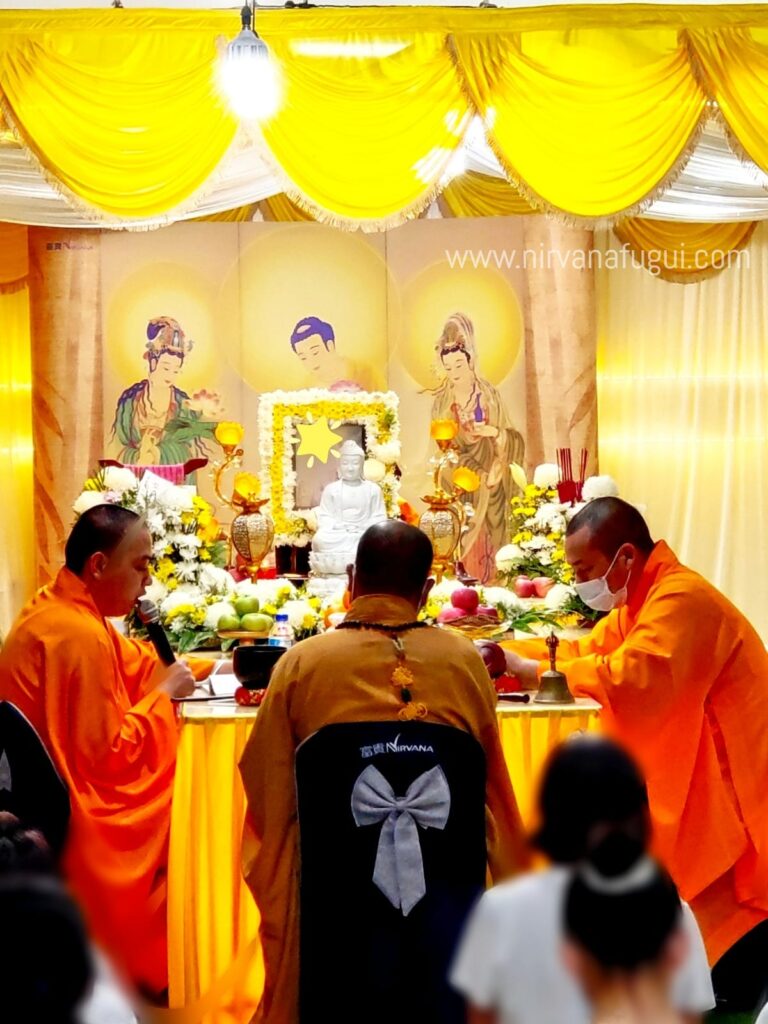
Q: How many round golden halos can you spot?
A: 3